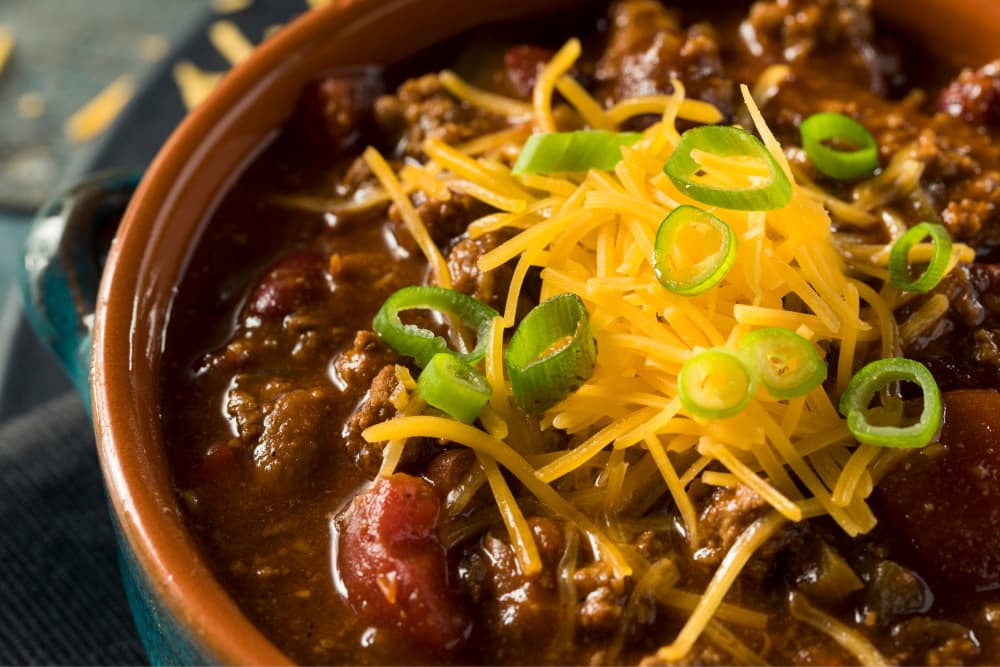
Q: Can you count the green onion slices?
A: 11